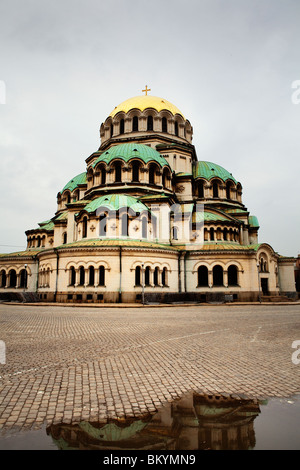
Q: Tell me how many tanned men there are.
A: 0